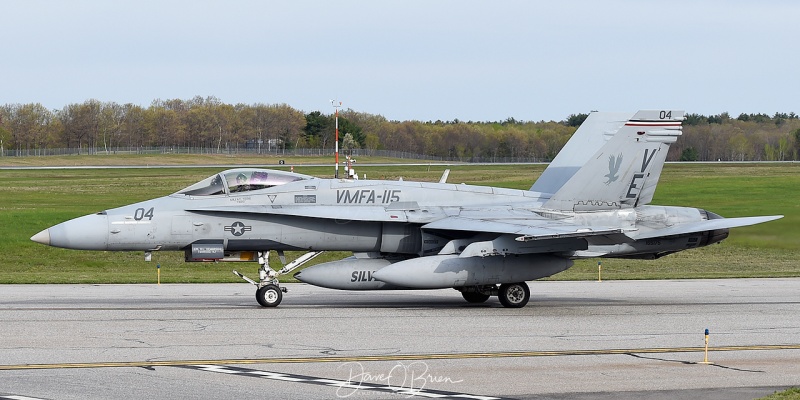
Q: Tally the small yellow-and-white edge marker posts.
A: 3